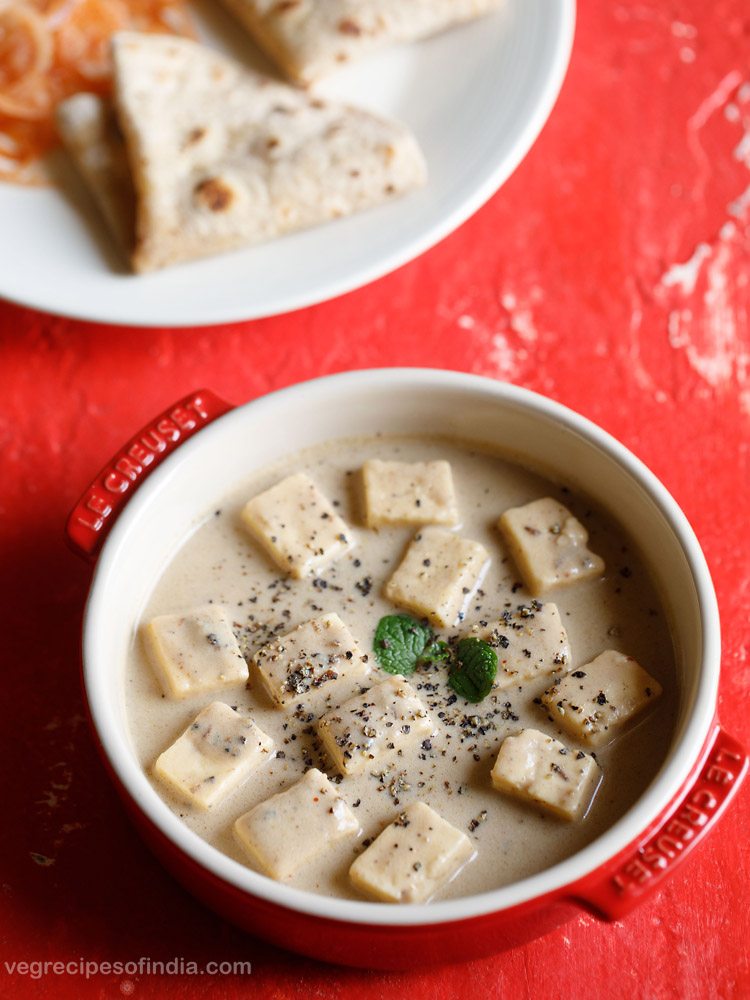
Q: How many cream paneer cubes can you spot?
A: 13